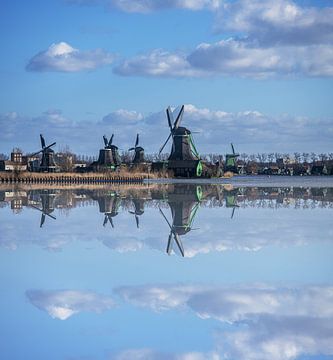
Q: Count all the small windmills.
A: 4